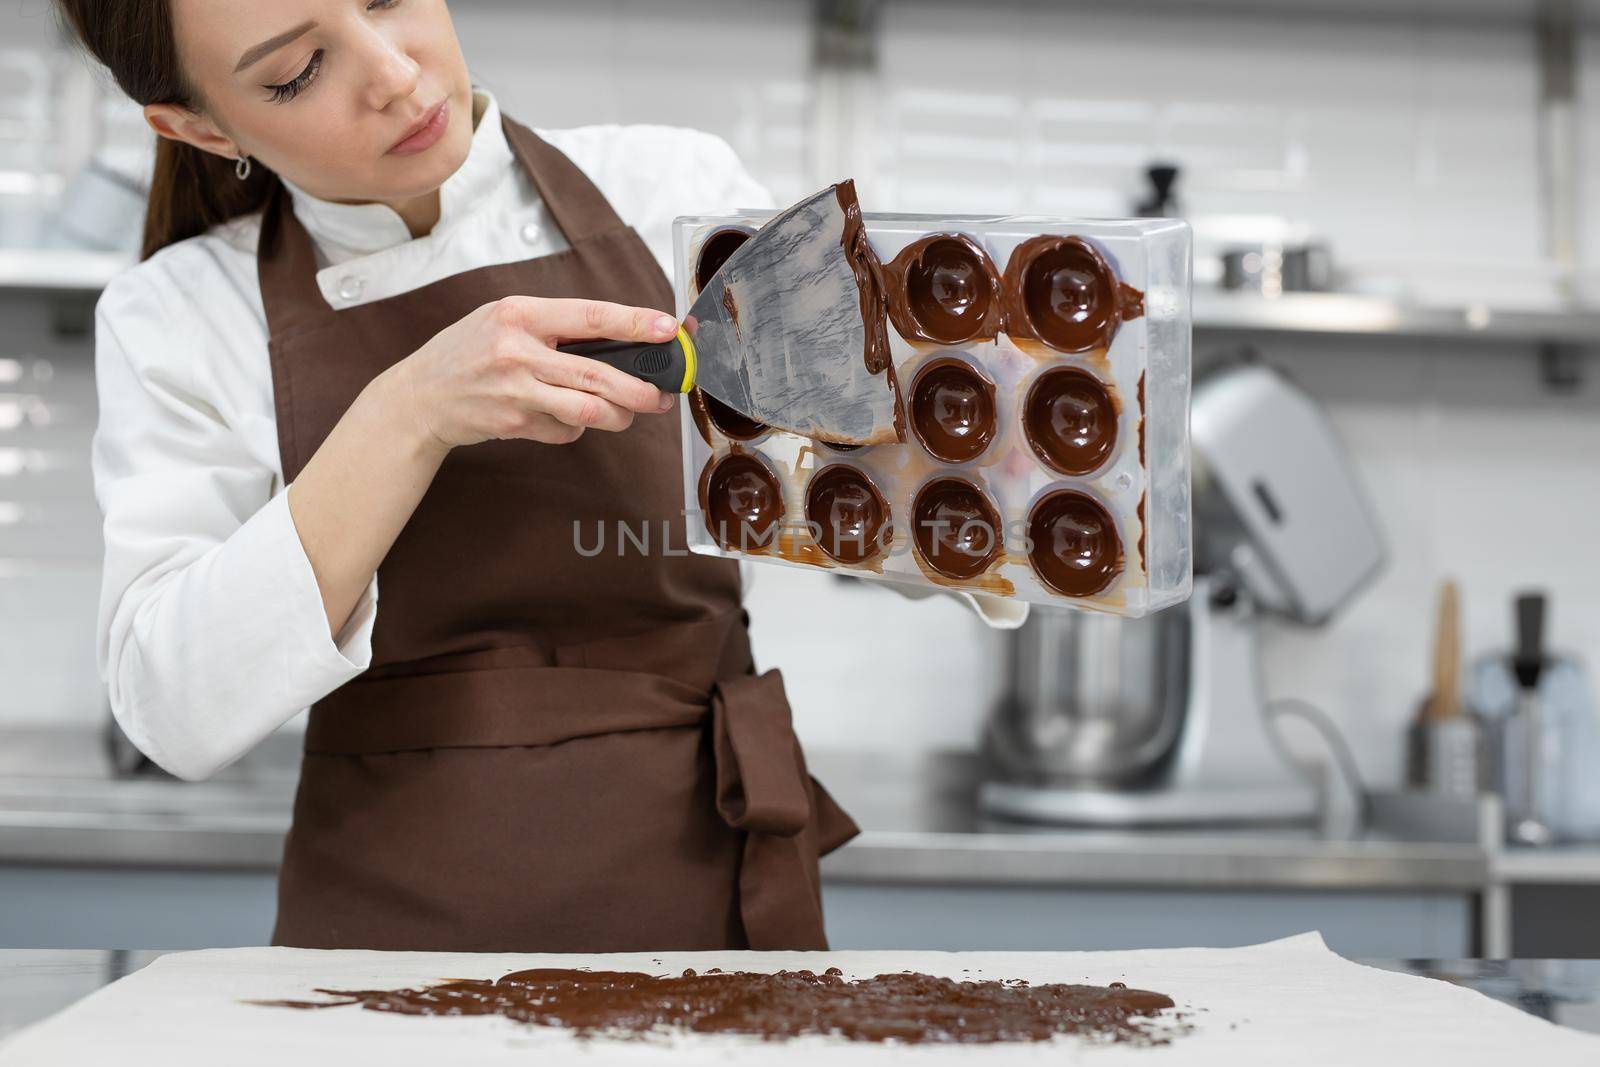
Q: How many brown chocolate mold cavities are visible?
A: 11